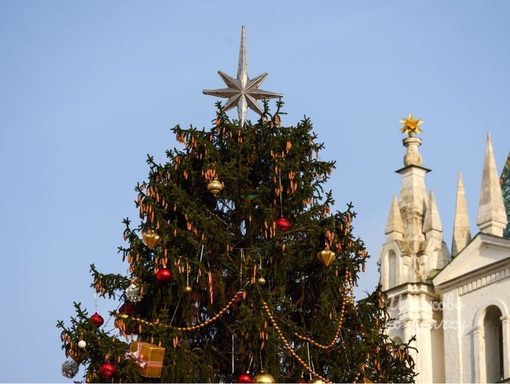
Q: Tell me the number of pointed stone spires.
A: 4